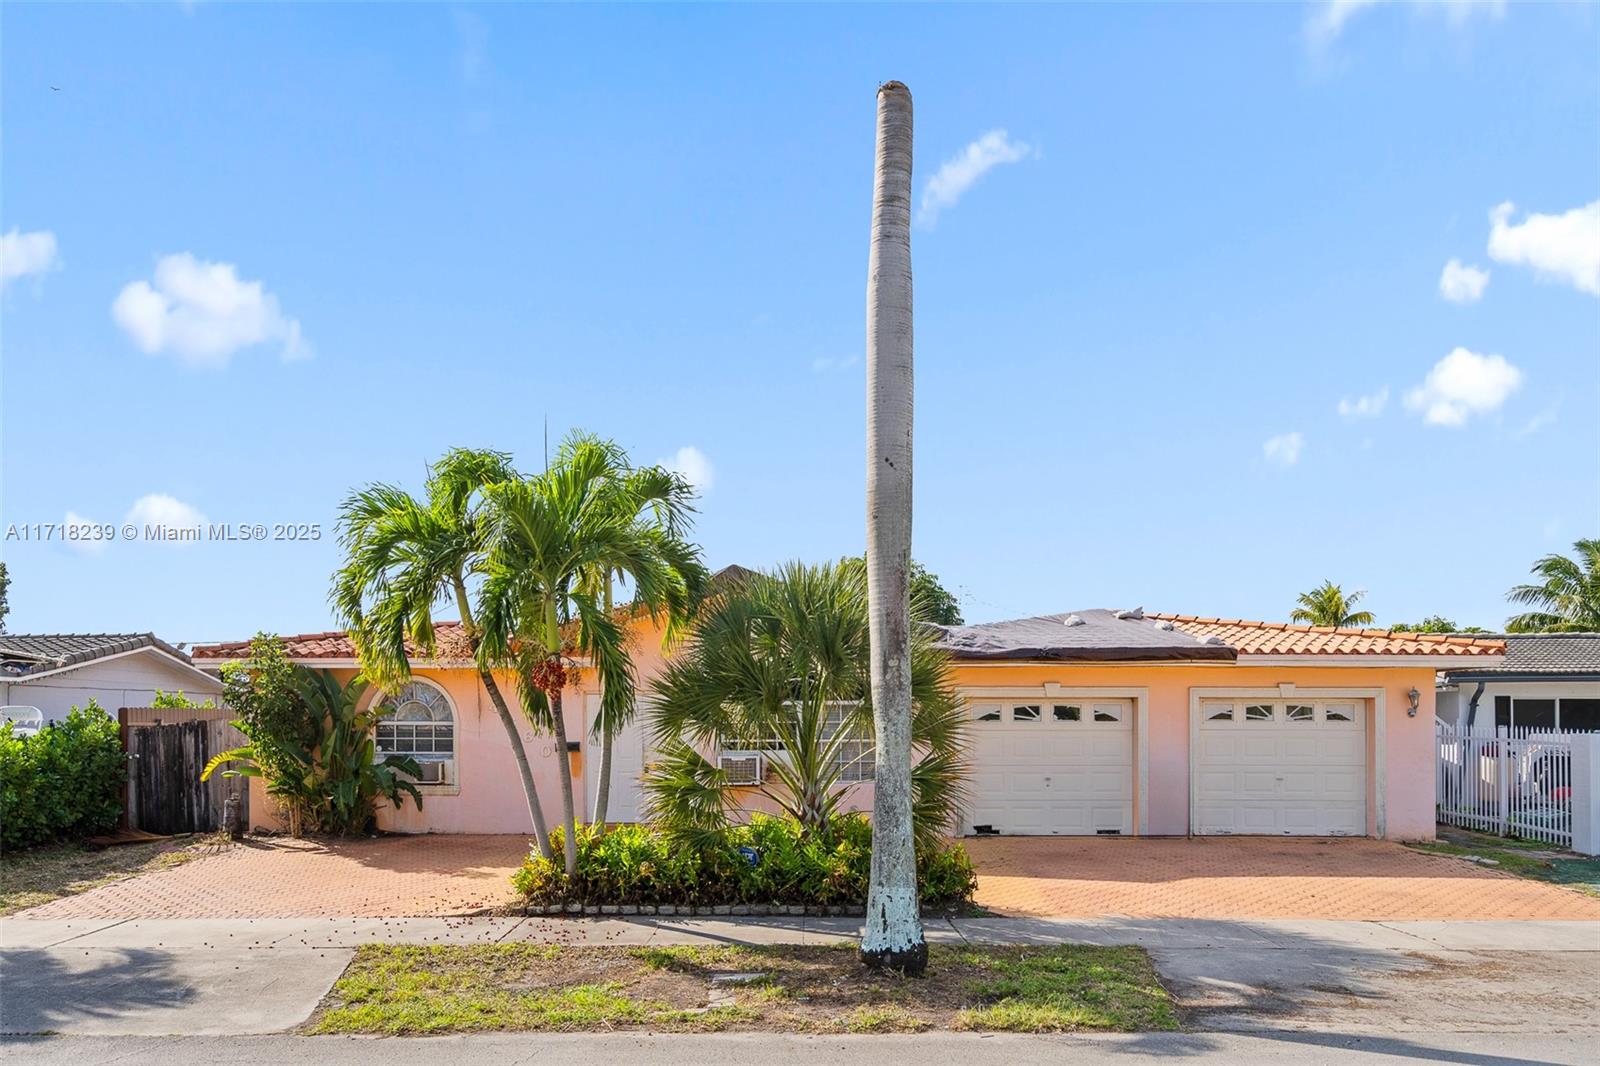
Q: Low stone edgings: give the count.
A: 1